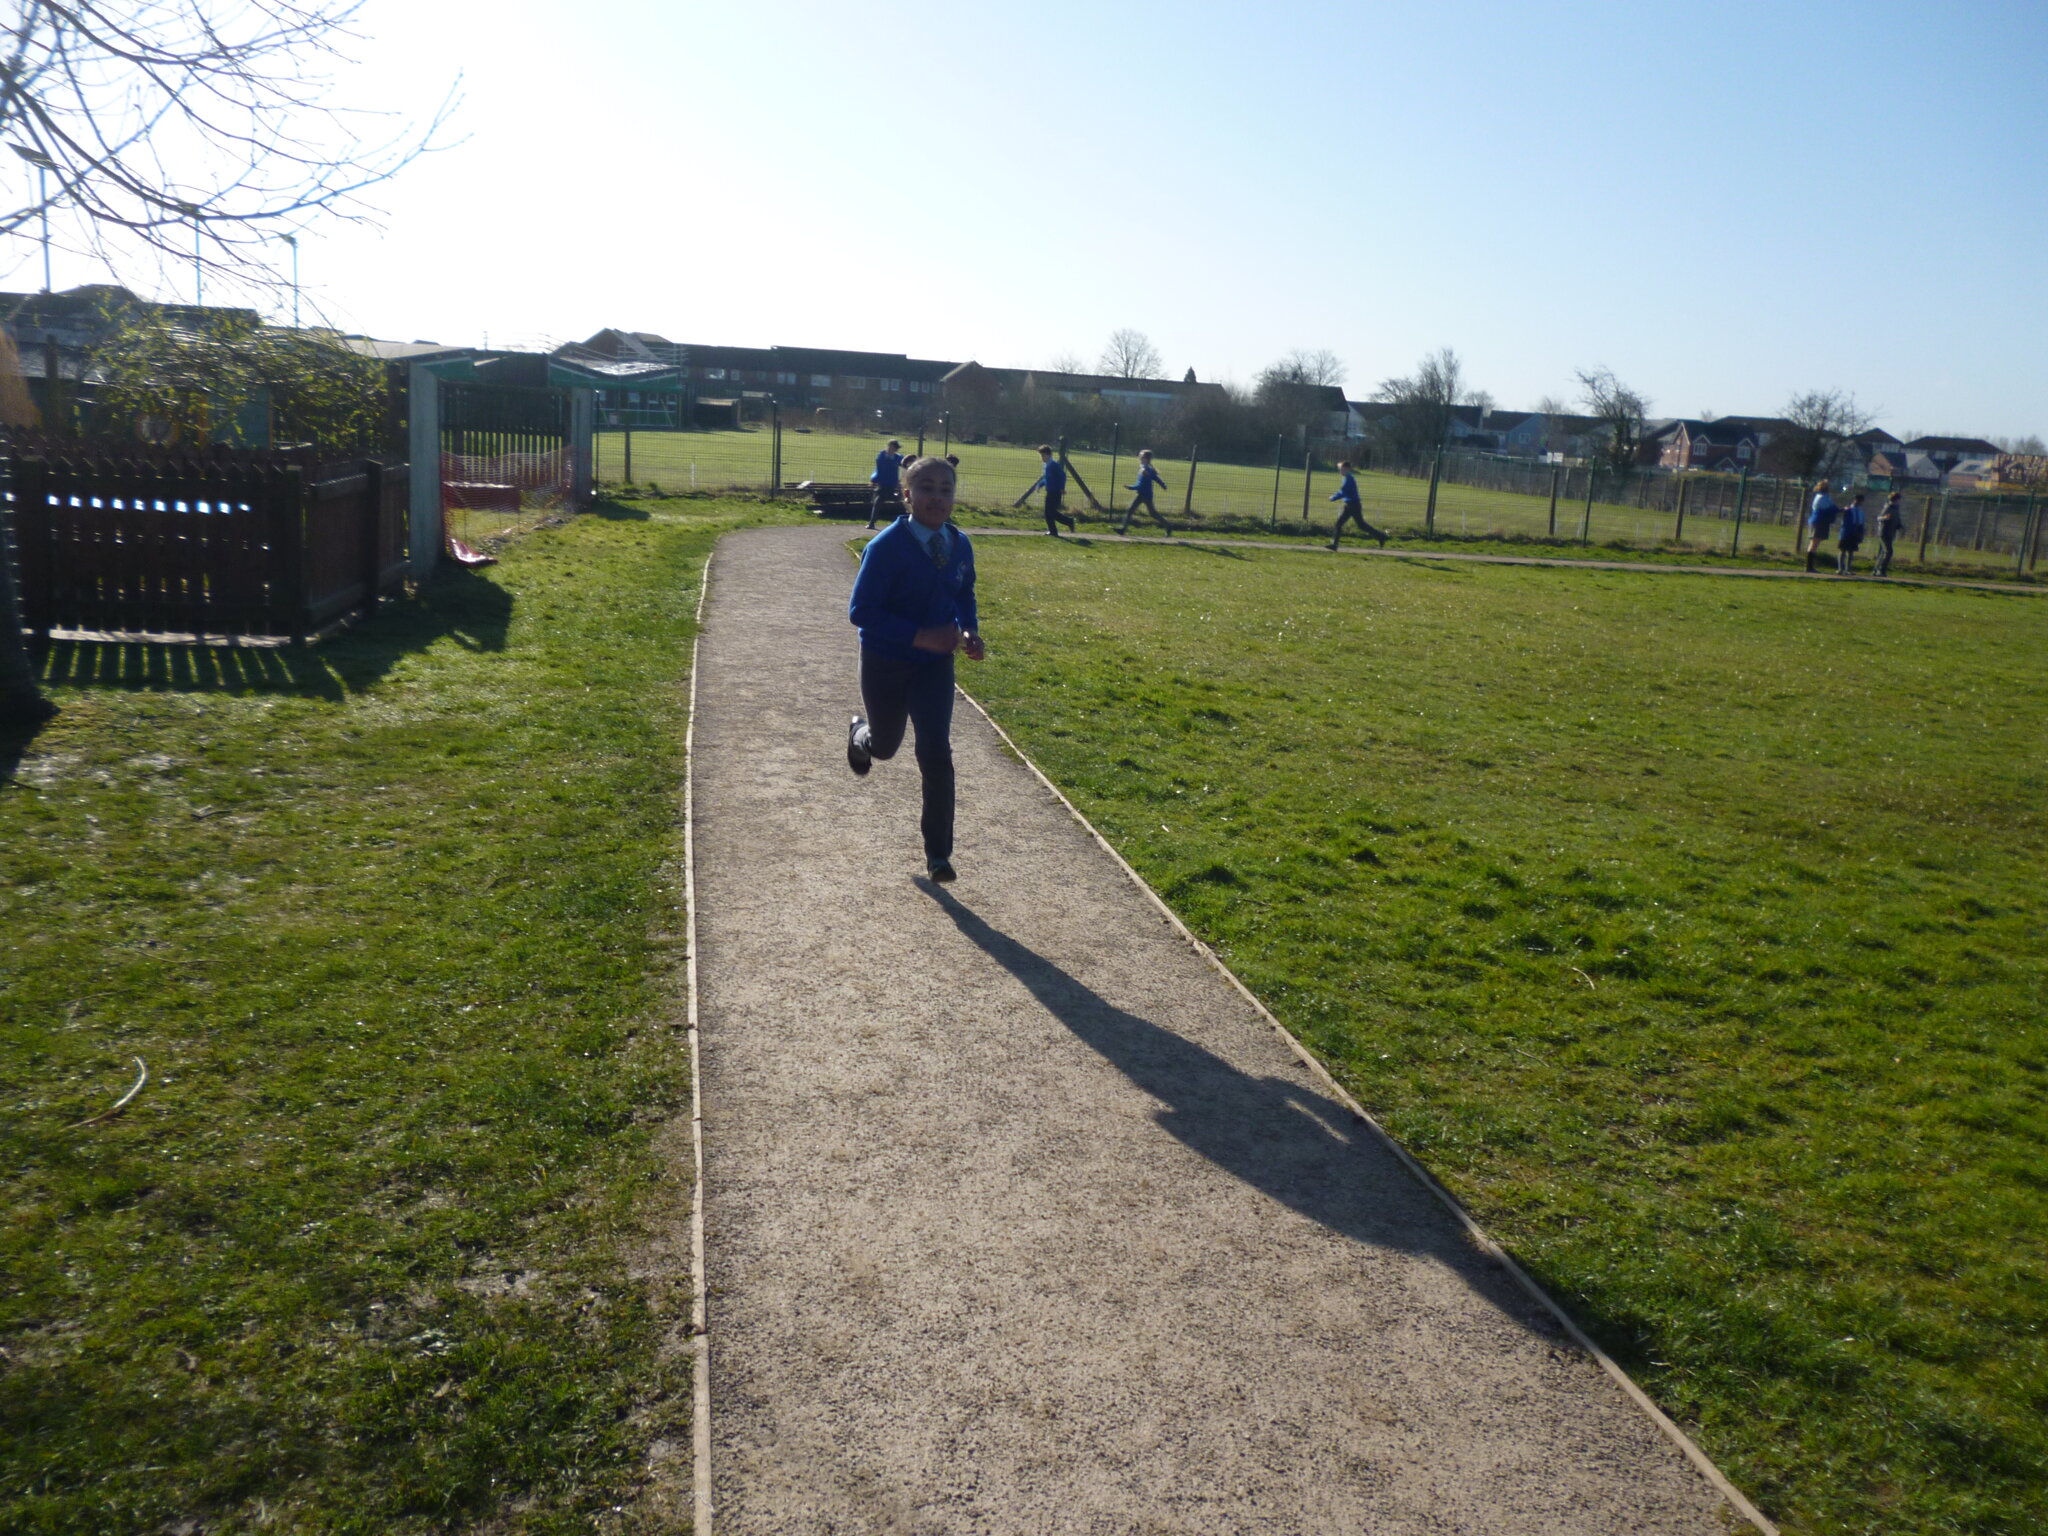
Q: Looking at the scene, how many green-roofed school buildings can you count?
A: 2